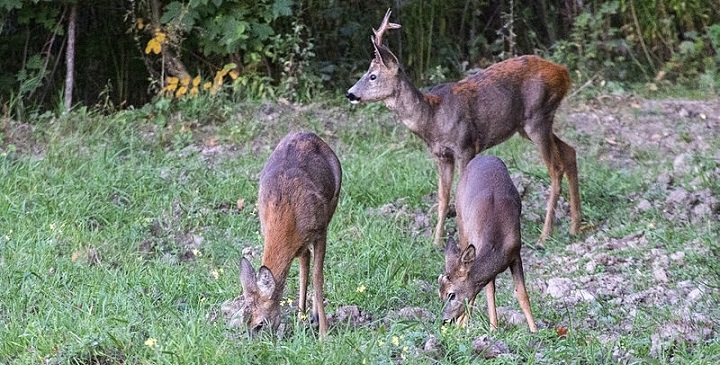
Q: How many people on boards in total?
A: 0